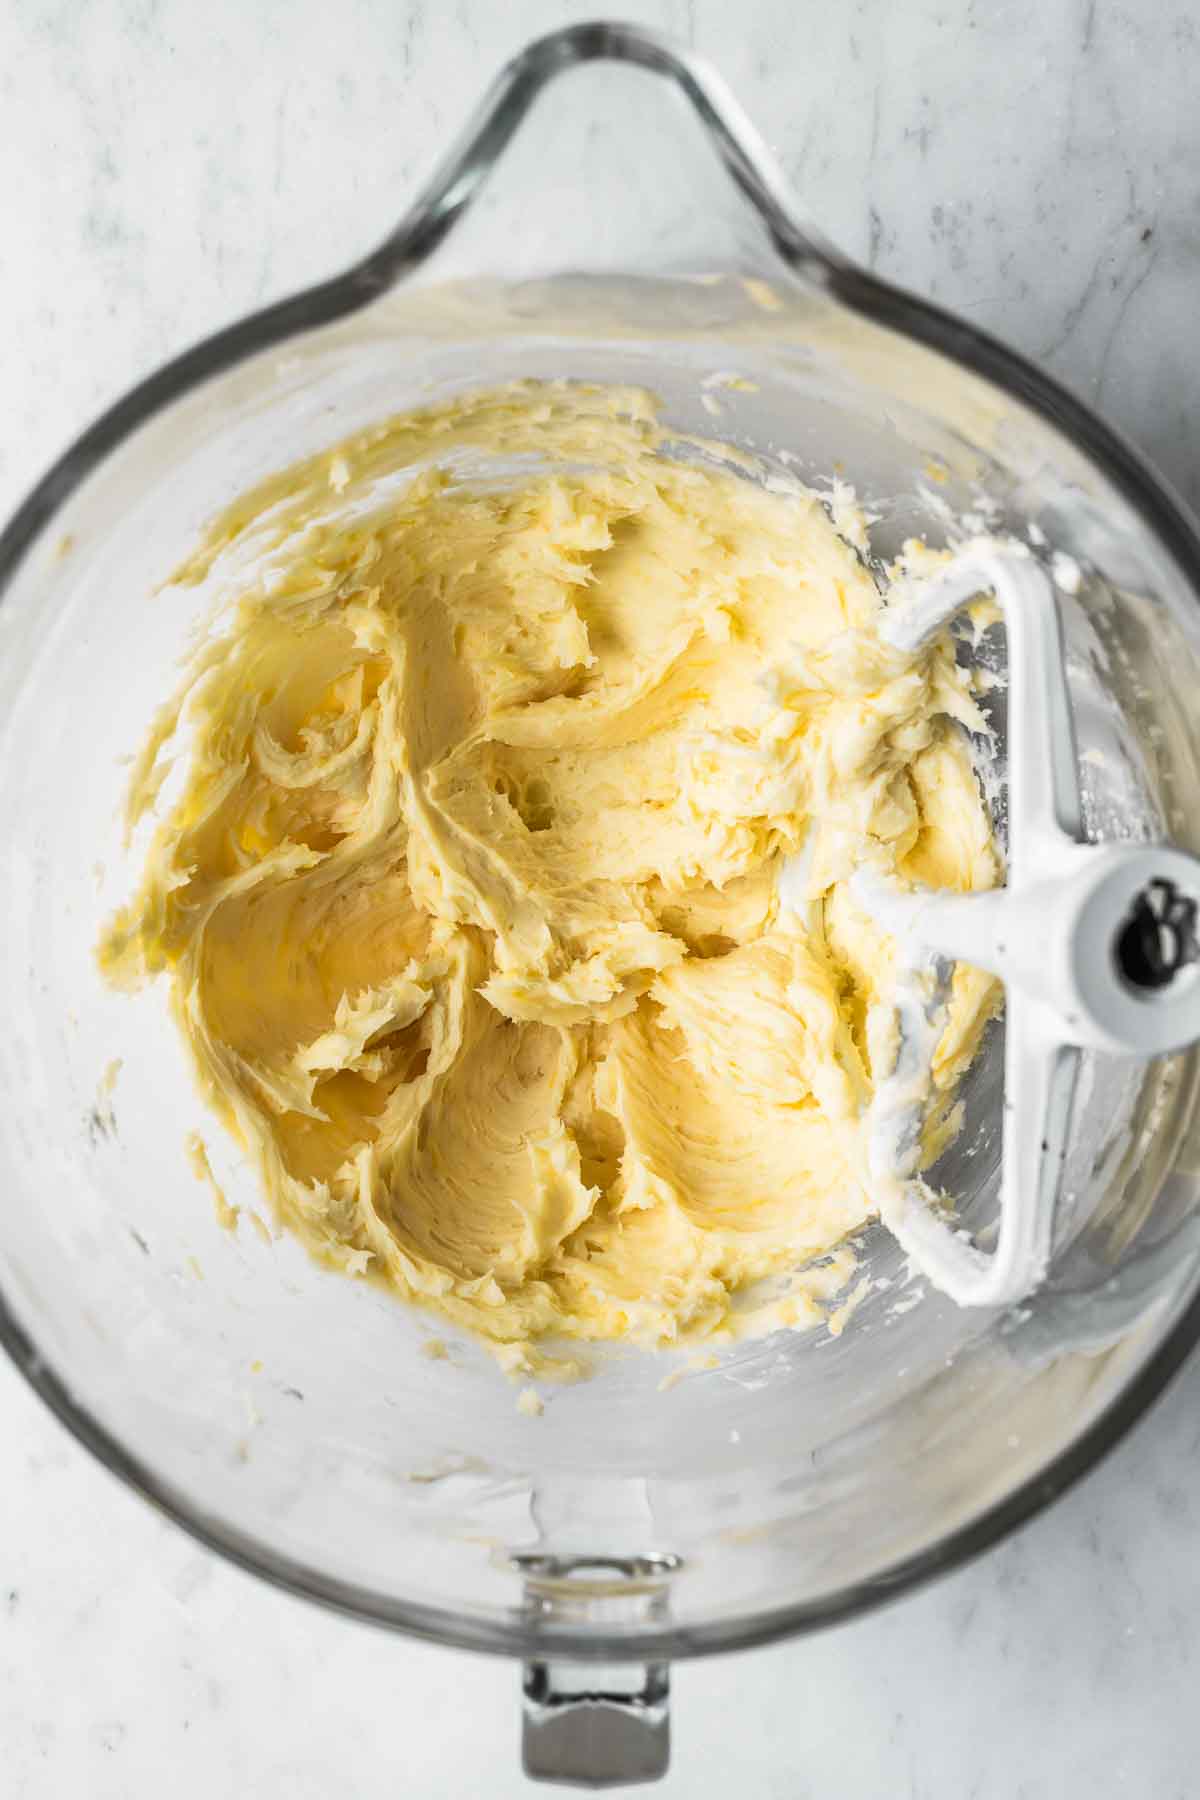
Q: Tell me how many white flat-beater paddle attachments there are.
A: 1